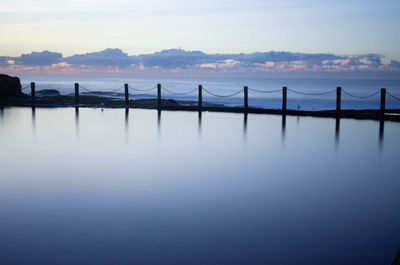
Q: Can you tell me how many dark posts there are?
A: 9